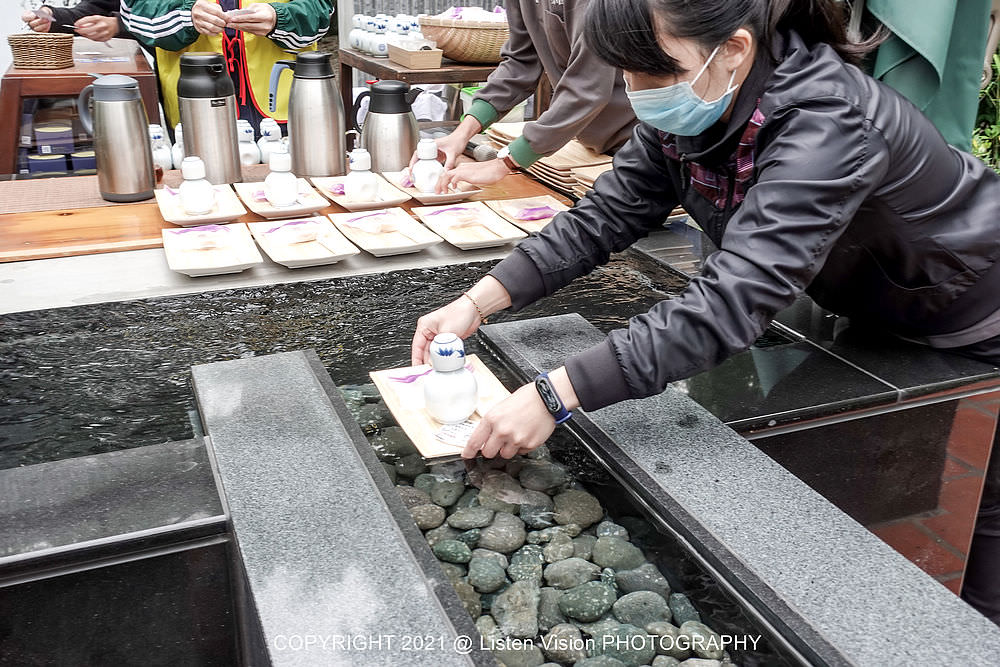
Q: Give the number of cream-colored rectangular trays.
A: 10